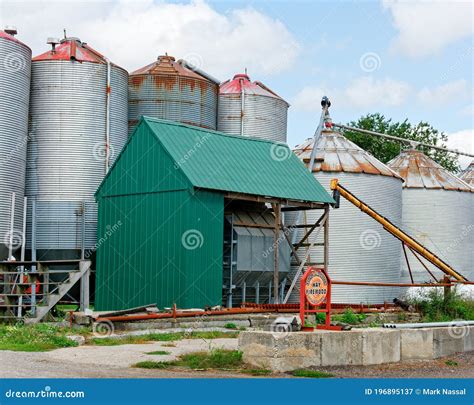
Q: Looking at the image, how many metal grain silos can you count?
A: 7